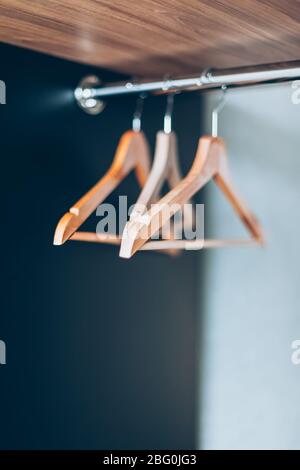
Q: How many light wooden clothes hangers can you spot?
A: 3